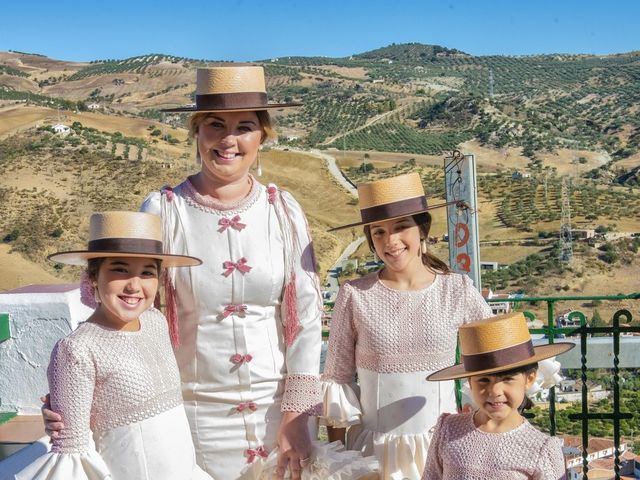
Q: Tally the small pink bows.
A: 6